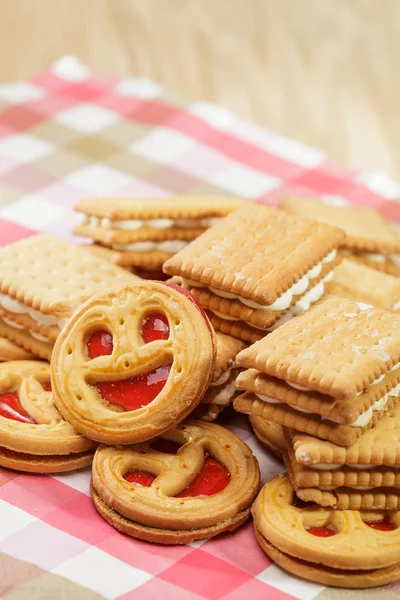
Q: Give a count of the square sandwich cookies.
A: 8